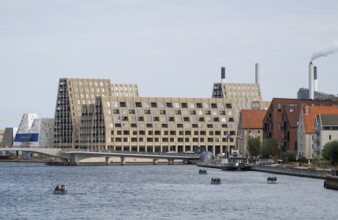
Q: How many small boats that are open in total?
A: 4